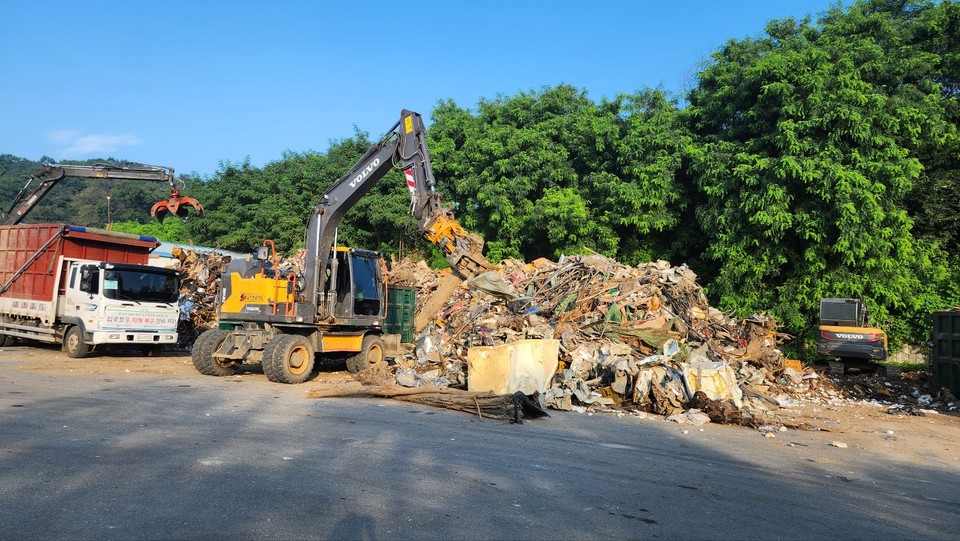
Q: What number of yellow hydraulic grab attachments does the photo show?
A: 1